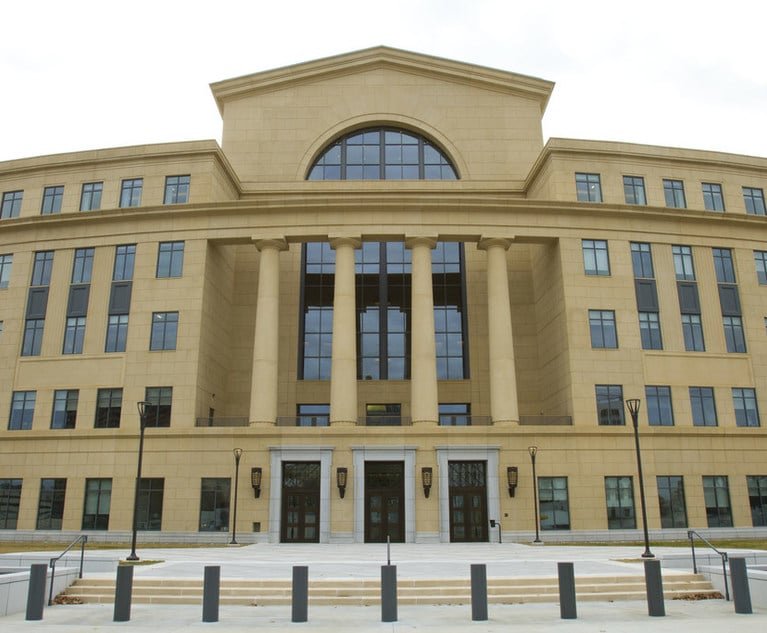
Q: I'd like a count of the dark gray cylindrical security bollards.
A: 9